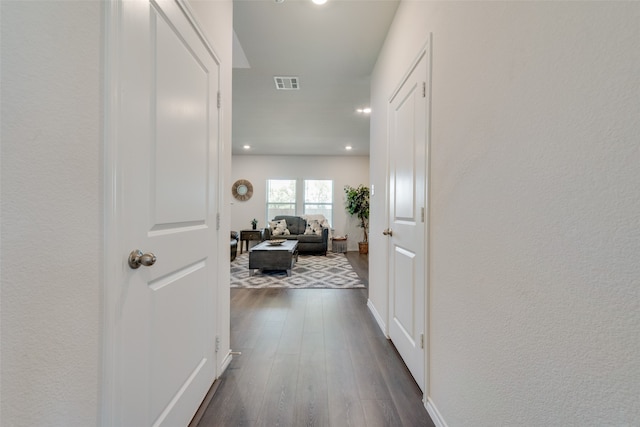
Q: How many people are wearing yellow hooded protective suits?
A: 0